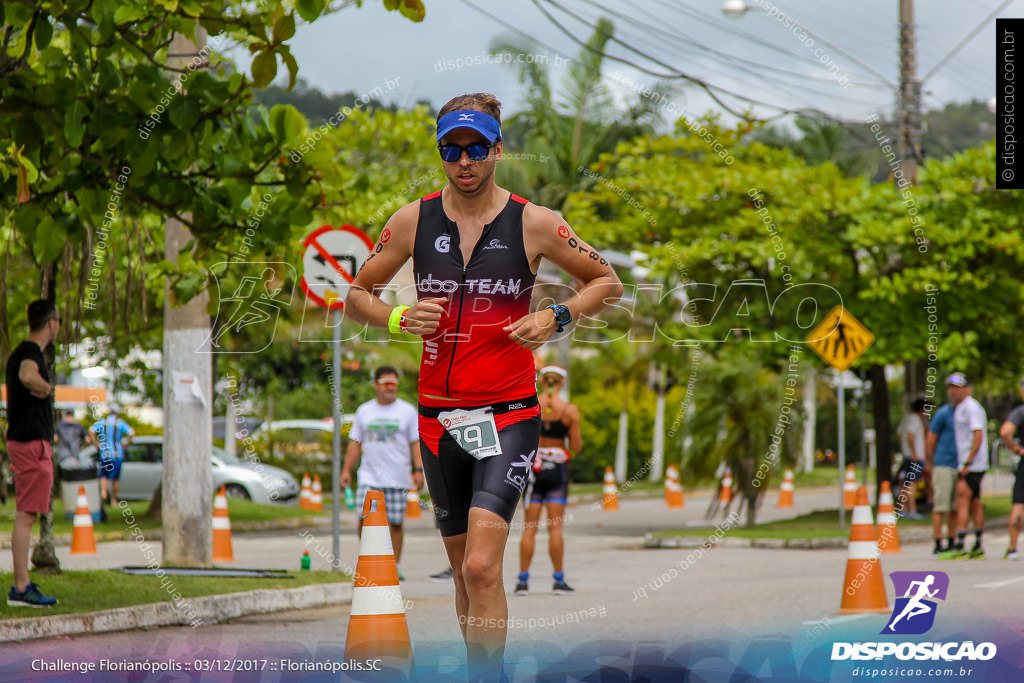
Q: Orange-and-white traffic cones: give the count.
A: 14